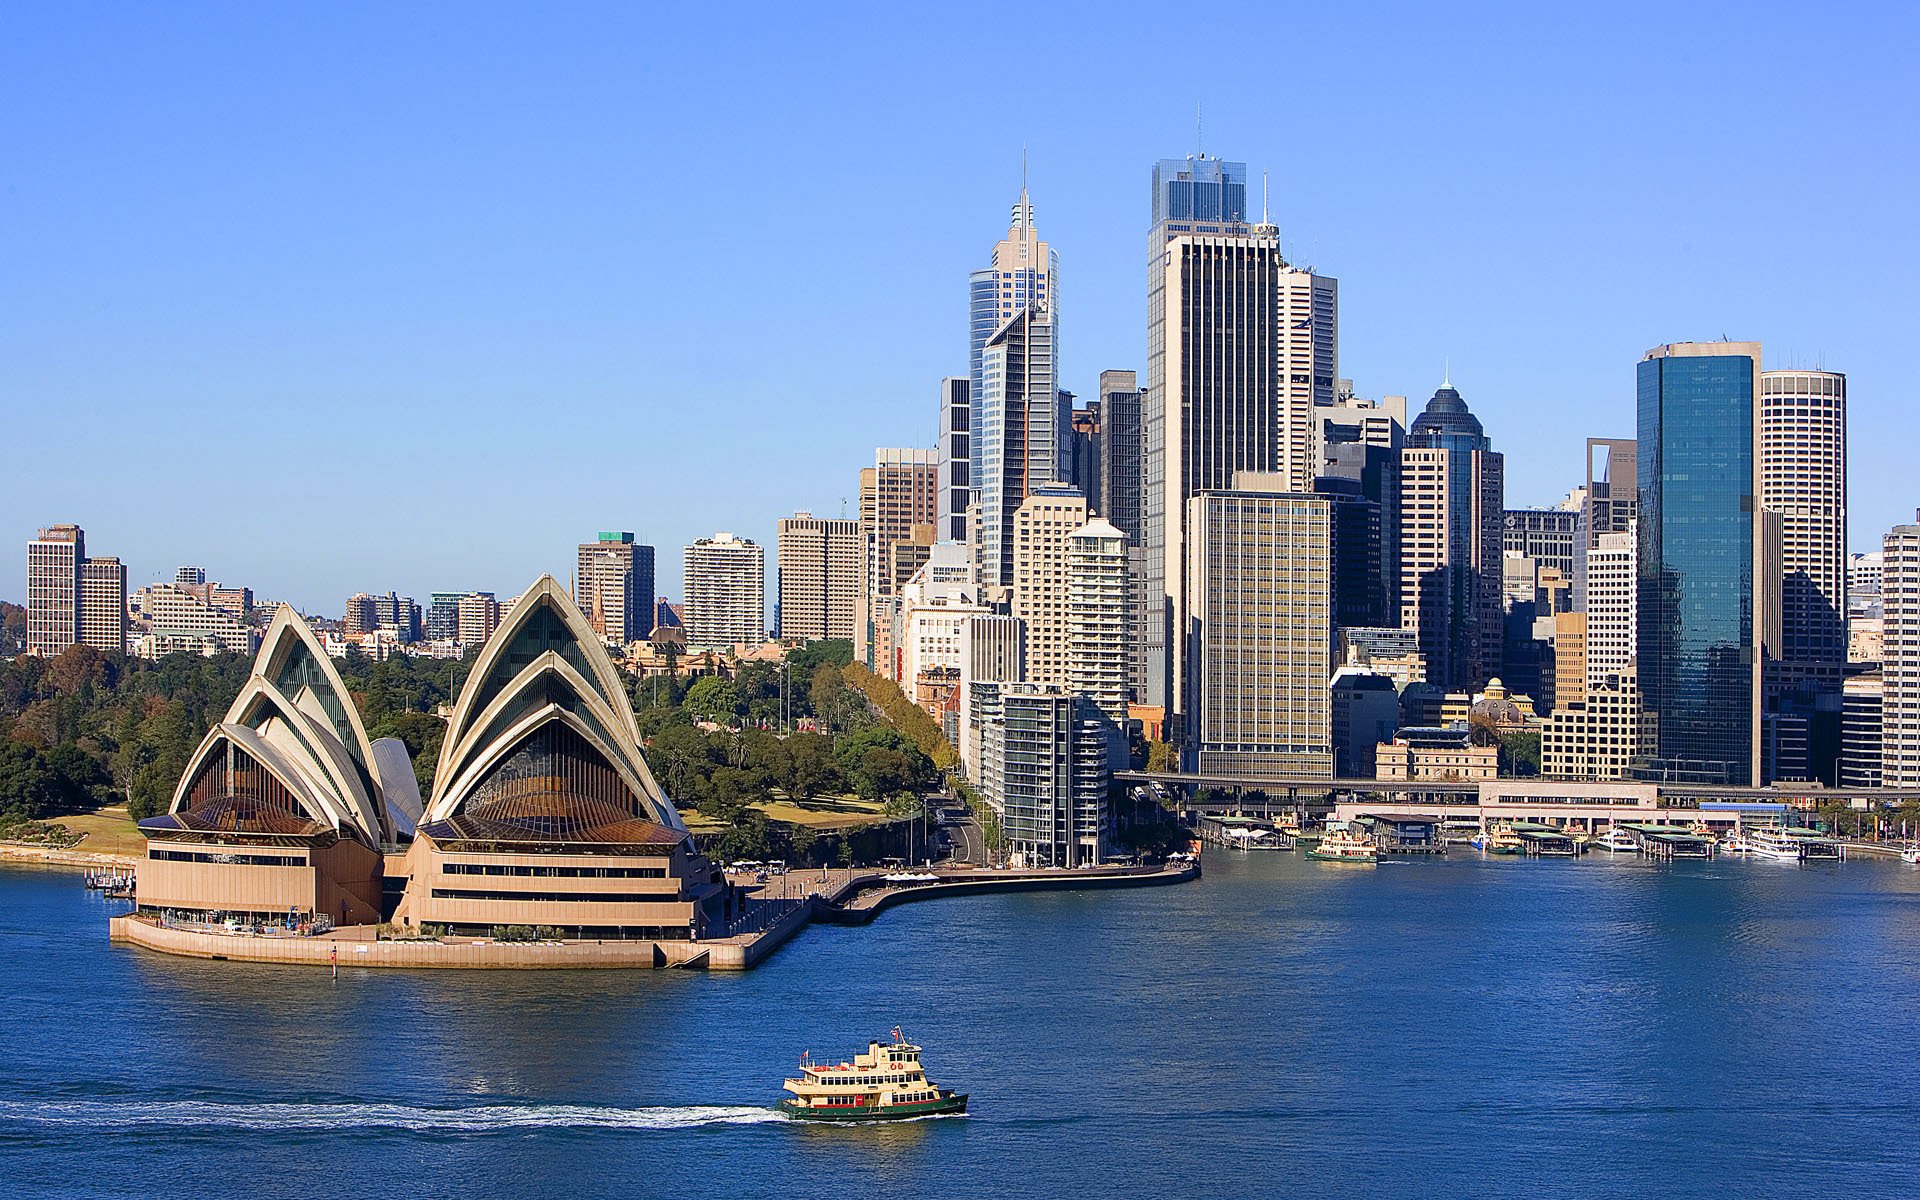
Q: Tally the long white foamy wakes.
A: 1